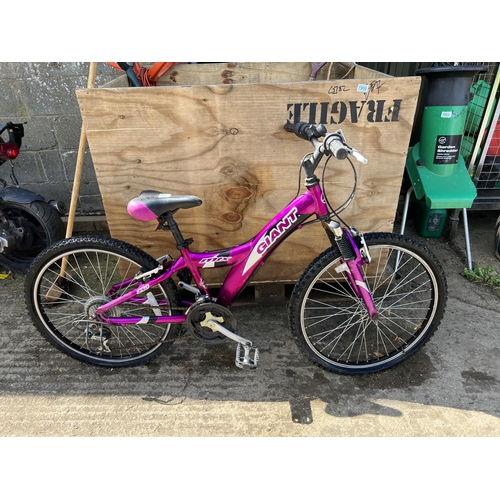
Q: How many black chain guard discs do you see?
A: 1